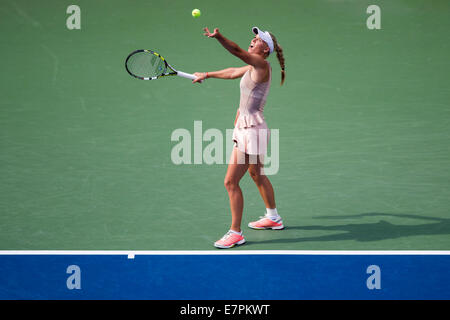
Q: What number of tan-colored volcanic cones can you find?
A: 0